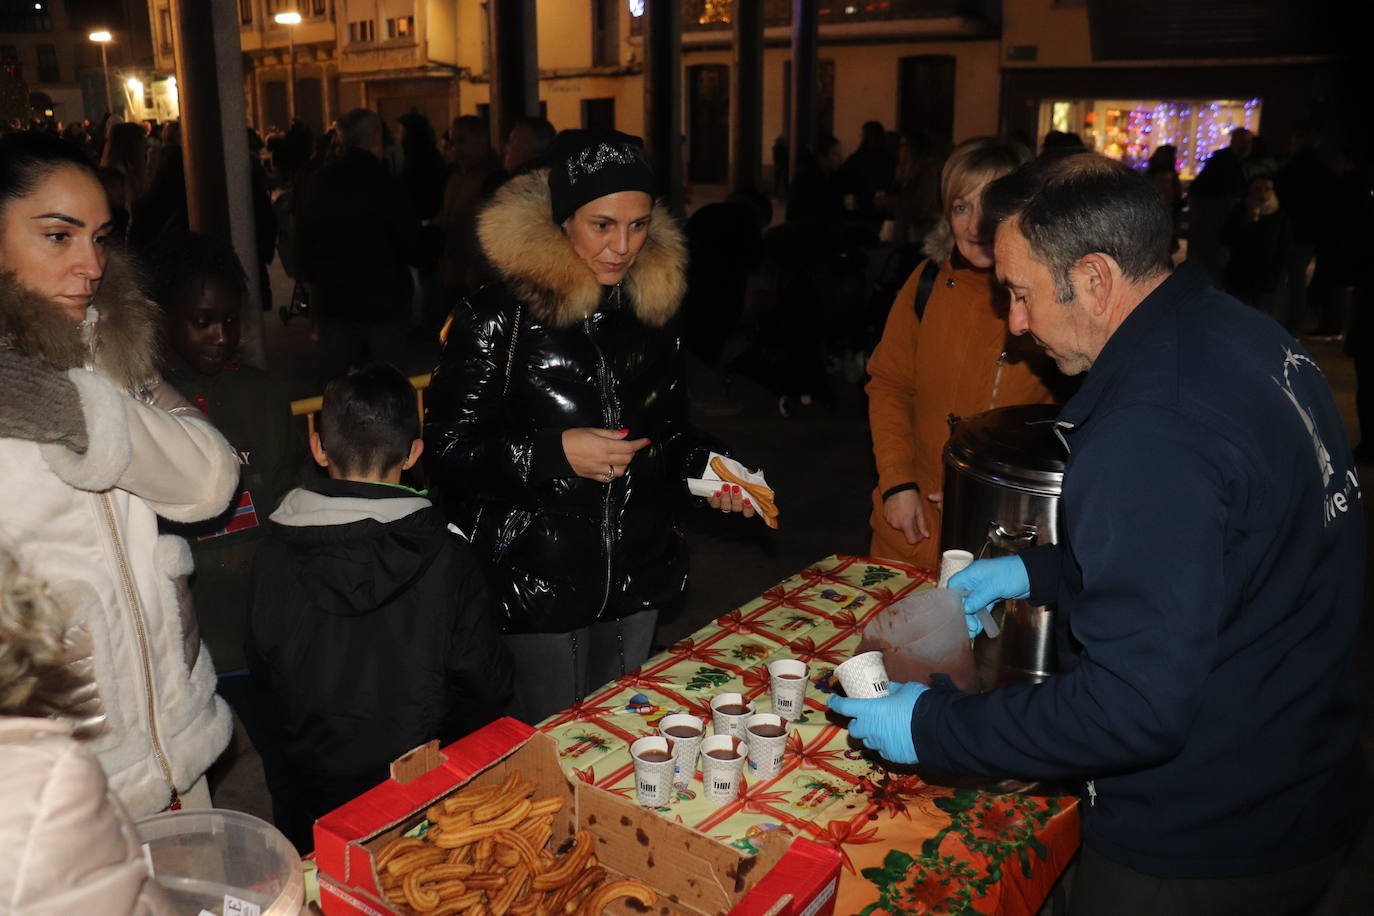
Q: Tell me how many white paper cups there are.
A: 8